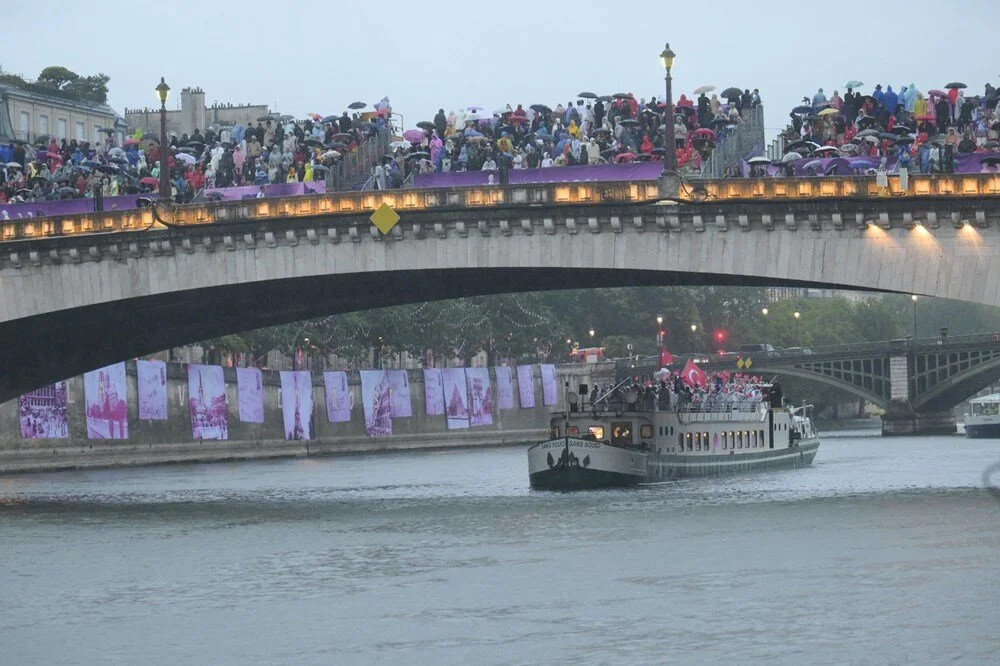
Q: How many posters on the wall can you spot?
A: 15